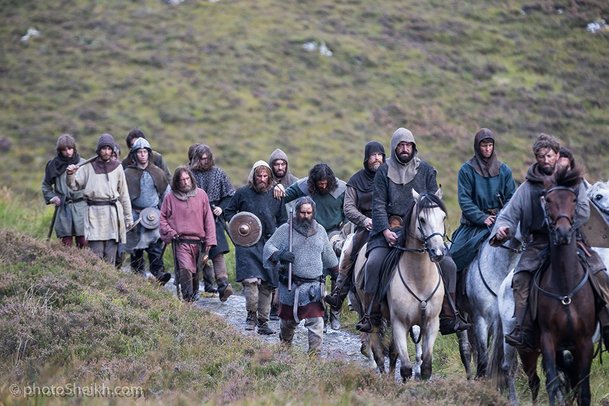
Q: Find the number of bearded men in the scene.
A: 10